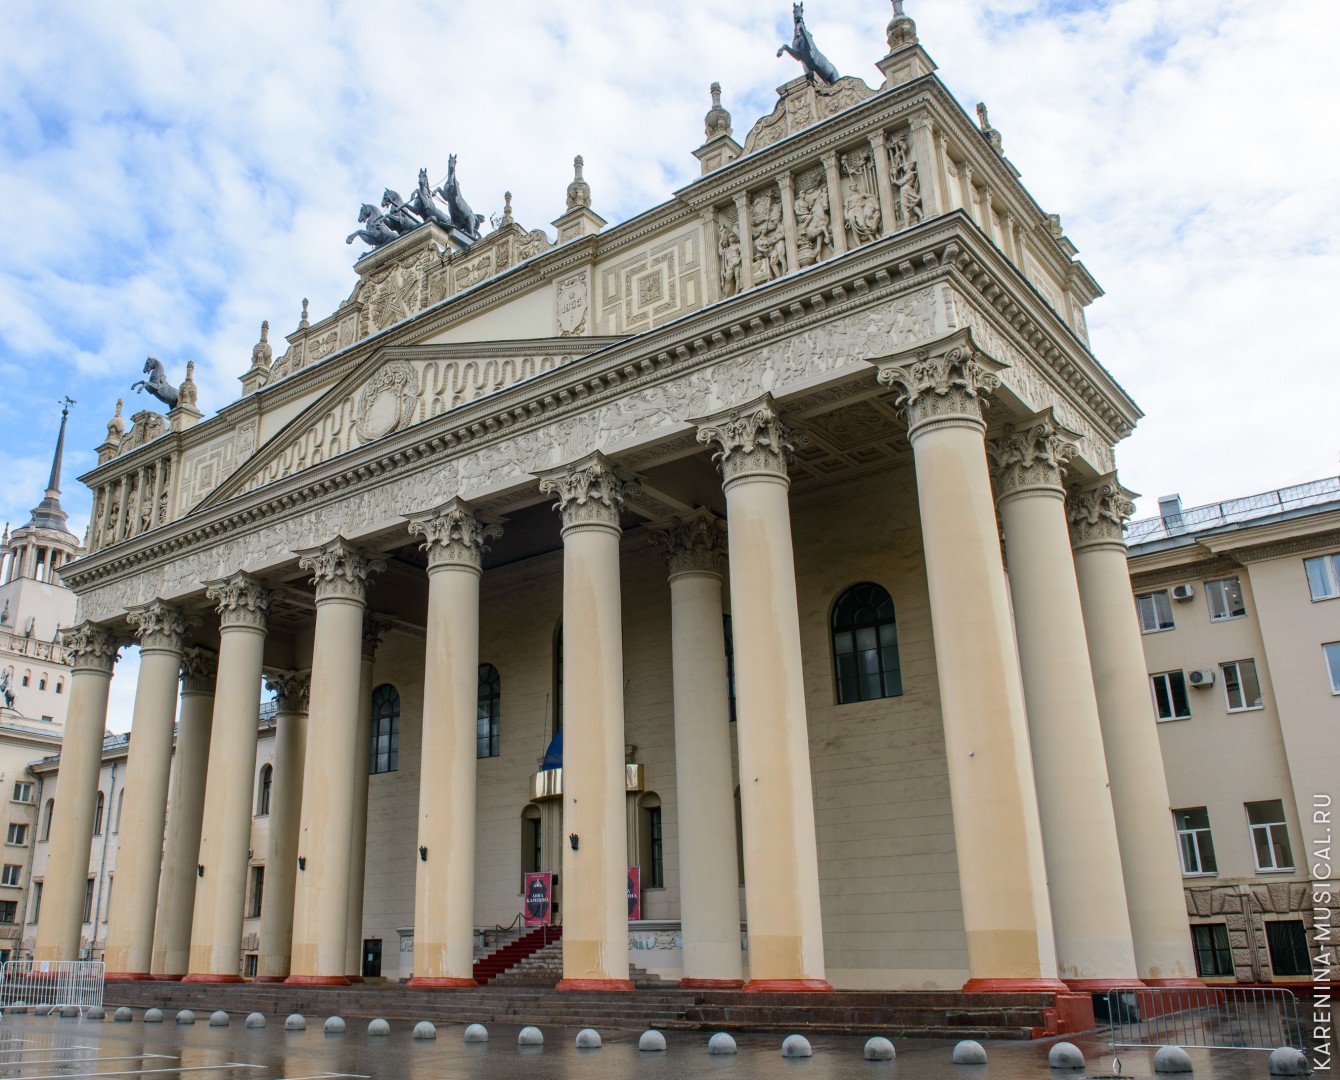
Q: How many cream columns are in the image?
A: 14